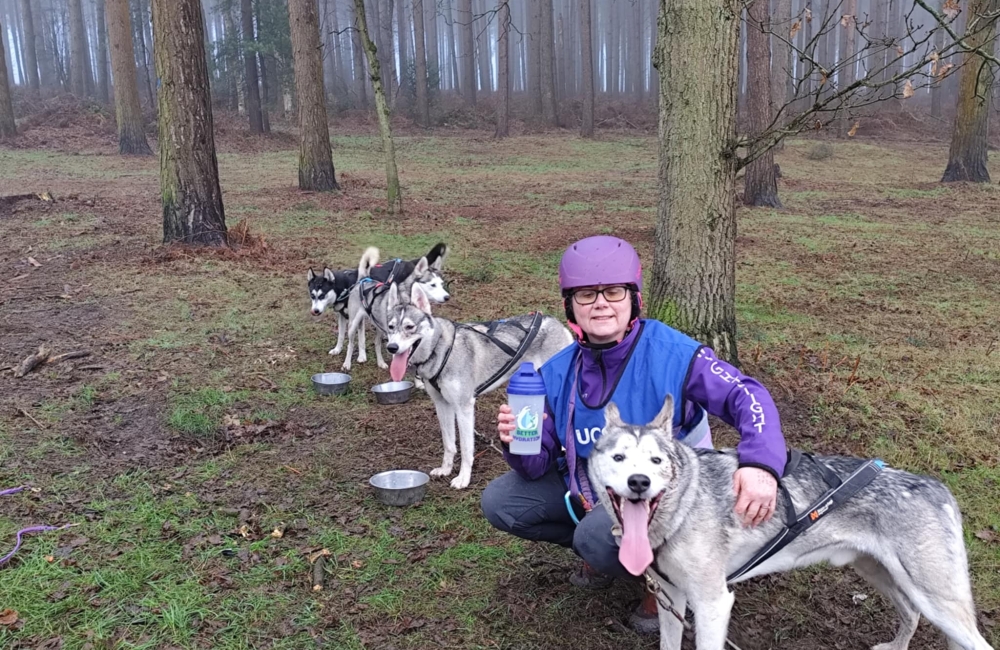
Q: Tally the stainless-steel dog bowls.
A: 3